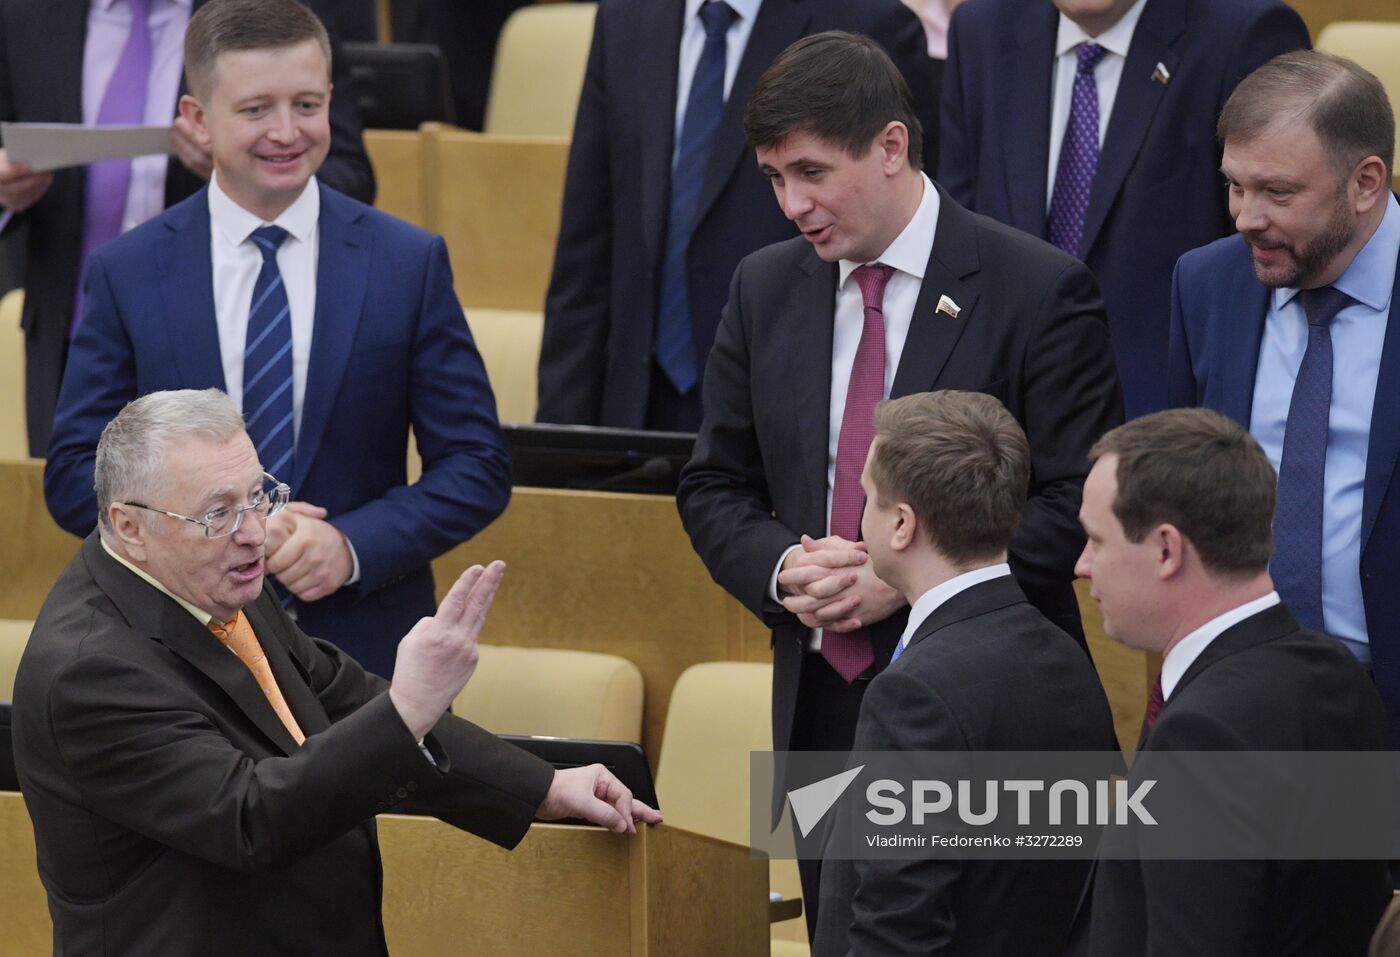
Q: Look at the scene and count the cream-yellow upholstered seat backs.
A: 7